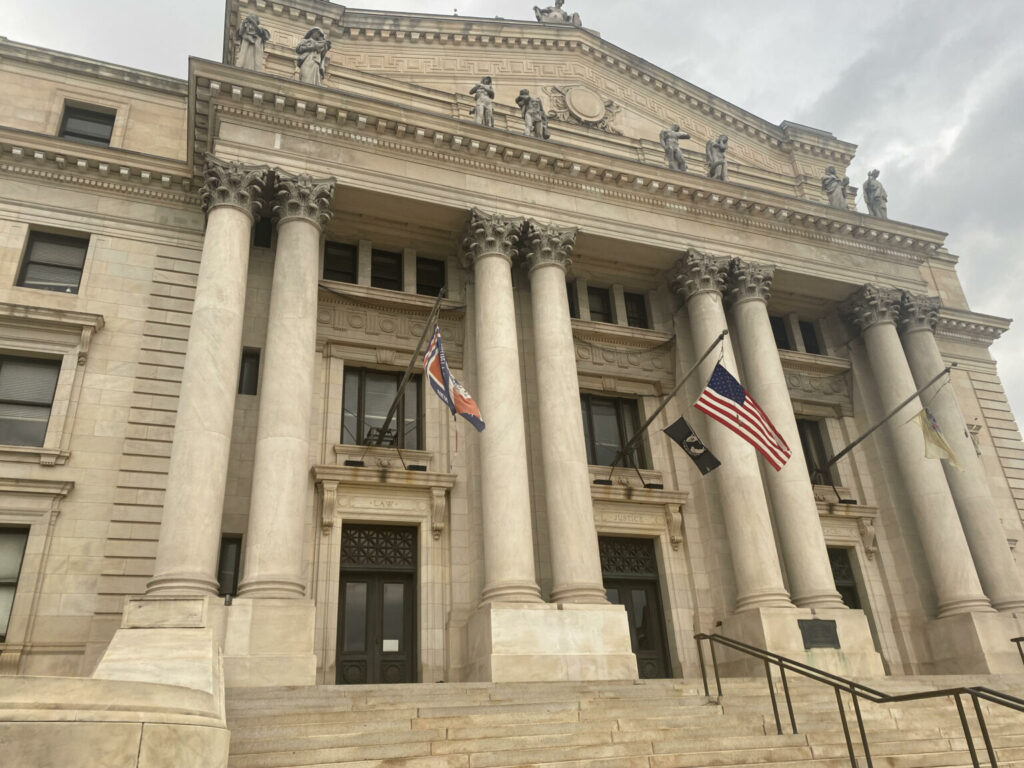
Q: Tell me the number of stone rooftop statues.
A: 9